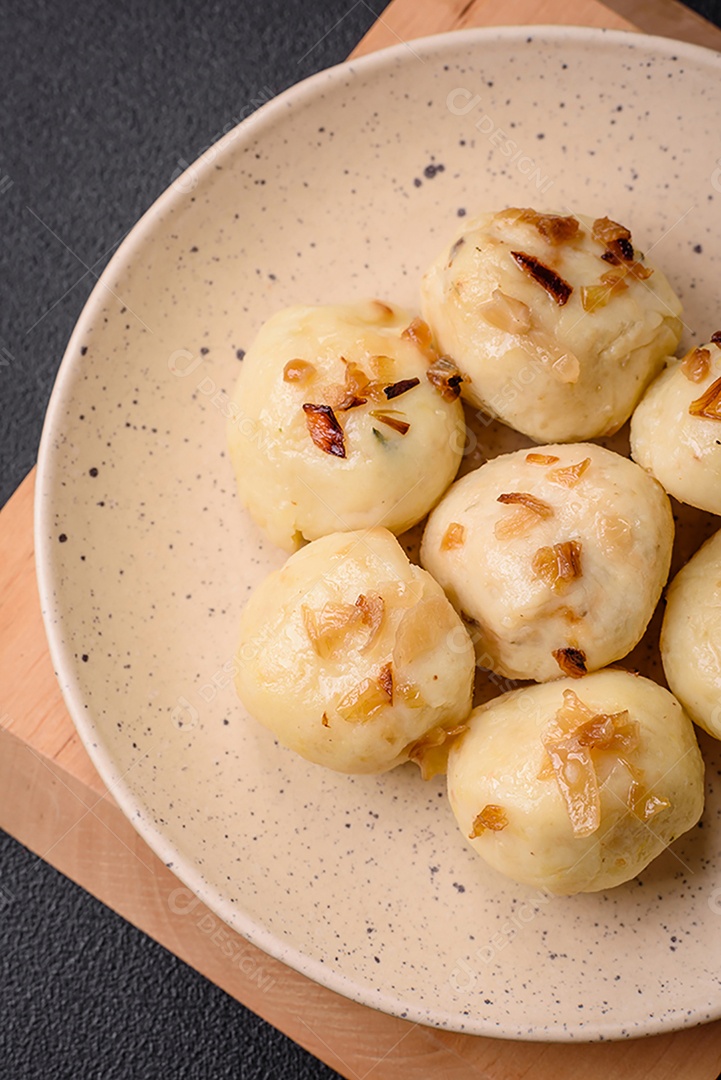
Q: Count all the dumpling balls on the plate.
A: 7